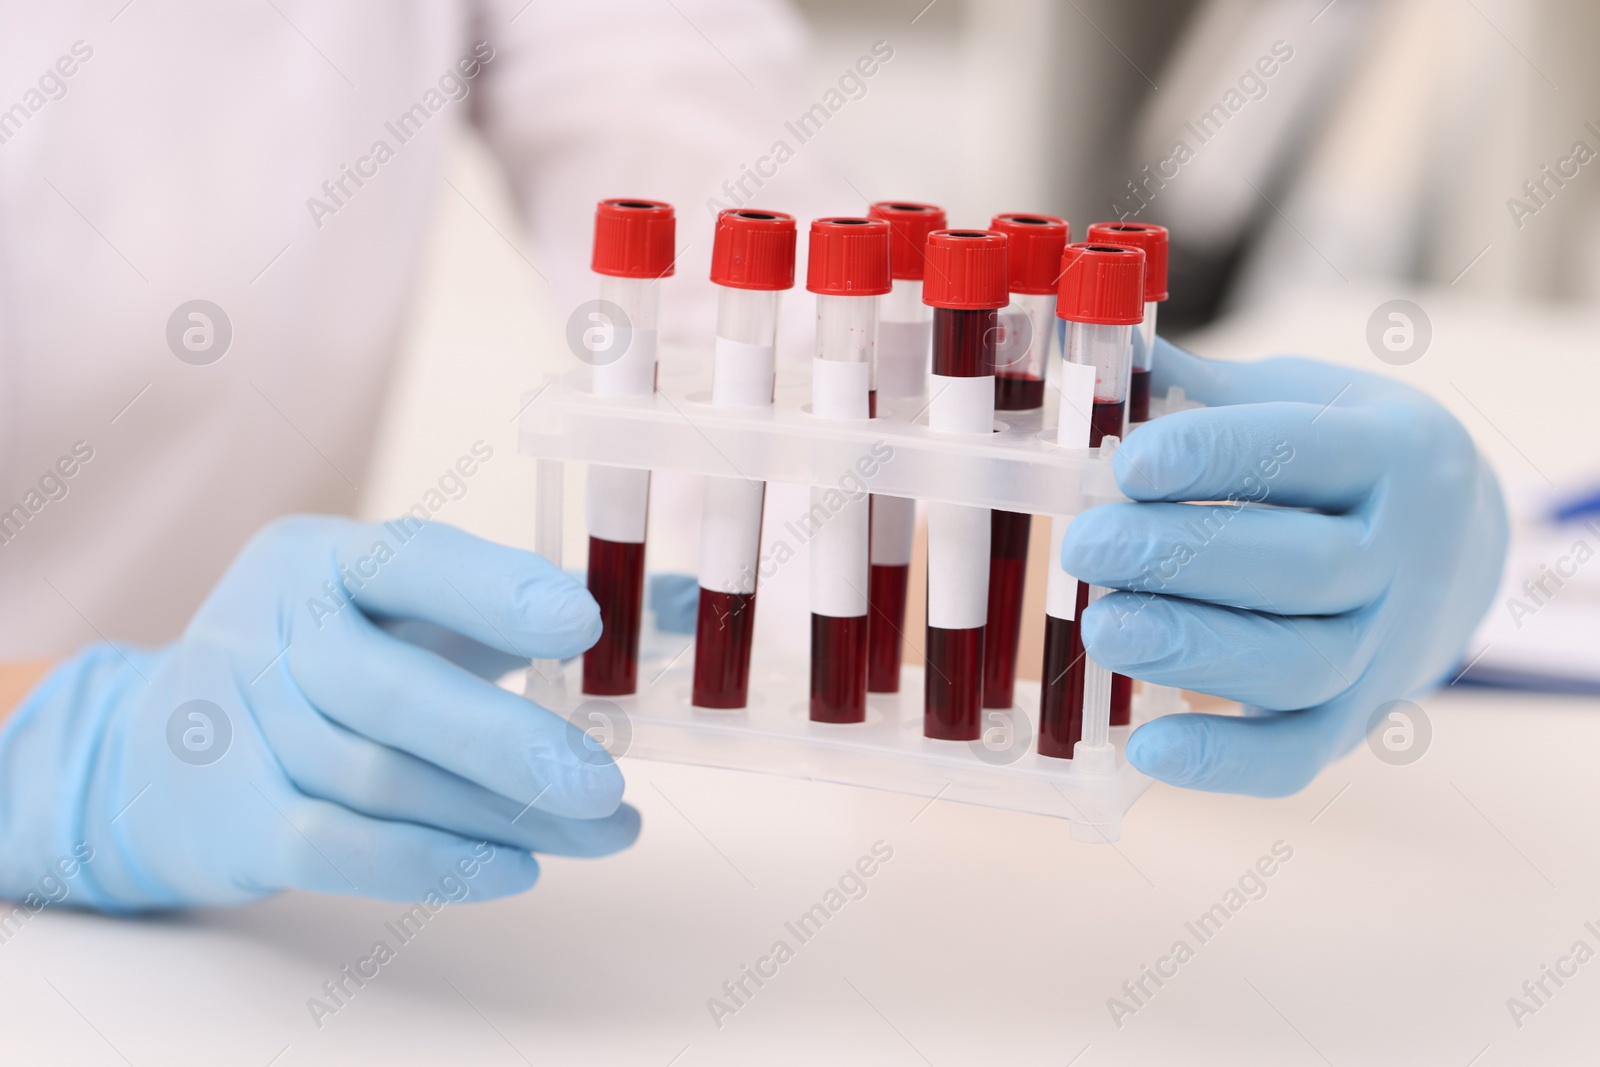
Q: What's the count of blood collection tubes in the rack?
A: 8